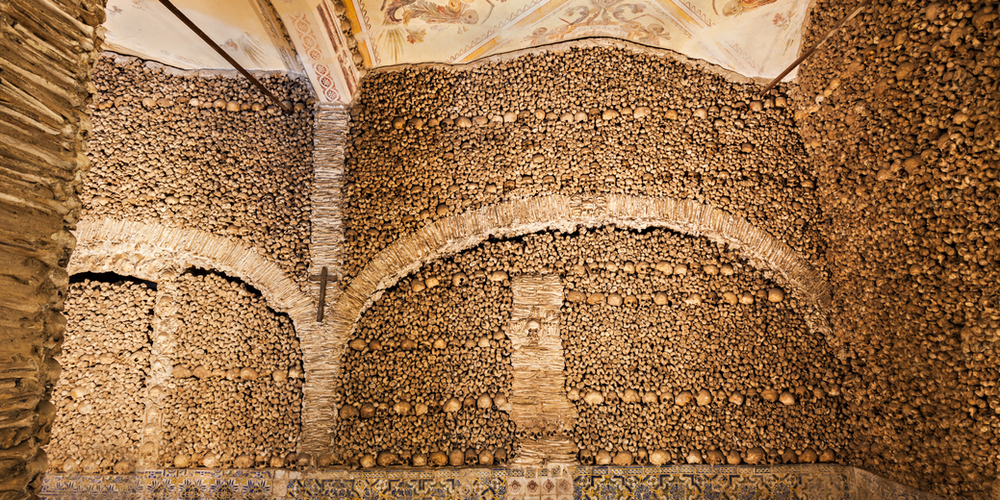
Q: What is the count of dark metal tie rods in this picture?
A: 2